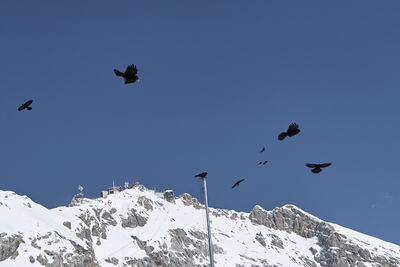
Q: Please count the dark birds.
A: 9